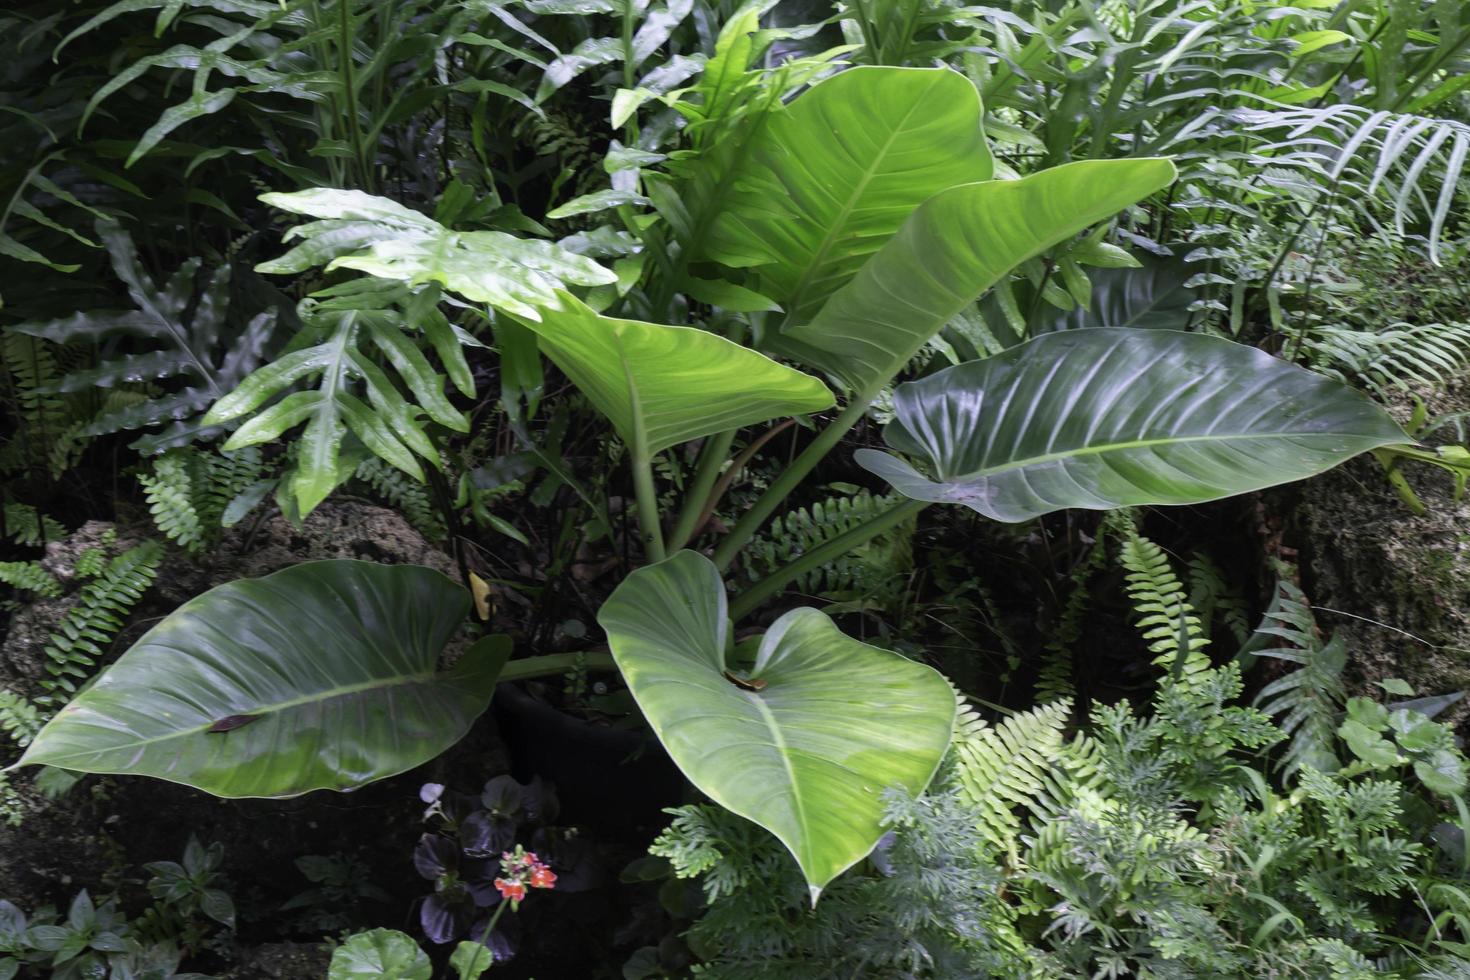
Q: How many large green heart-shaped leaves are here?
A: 6